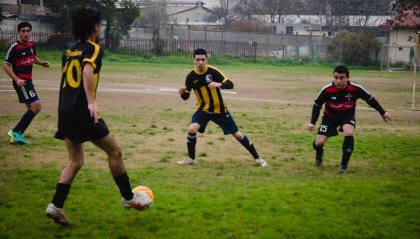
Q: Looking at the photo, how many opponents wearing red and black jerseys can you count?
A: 2